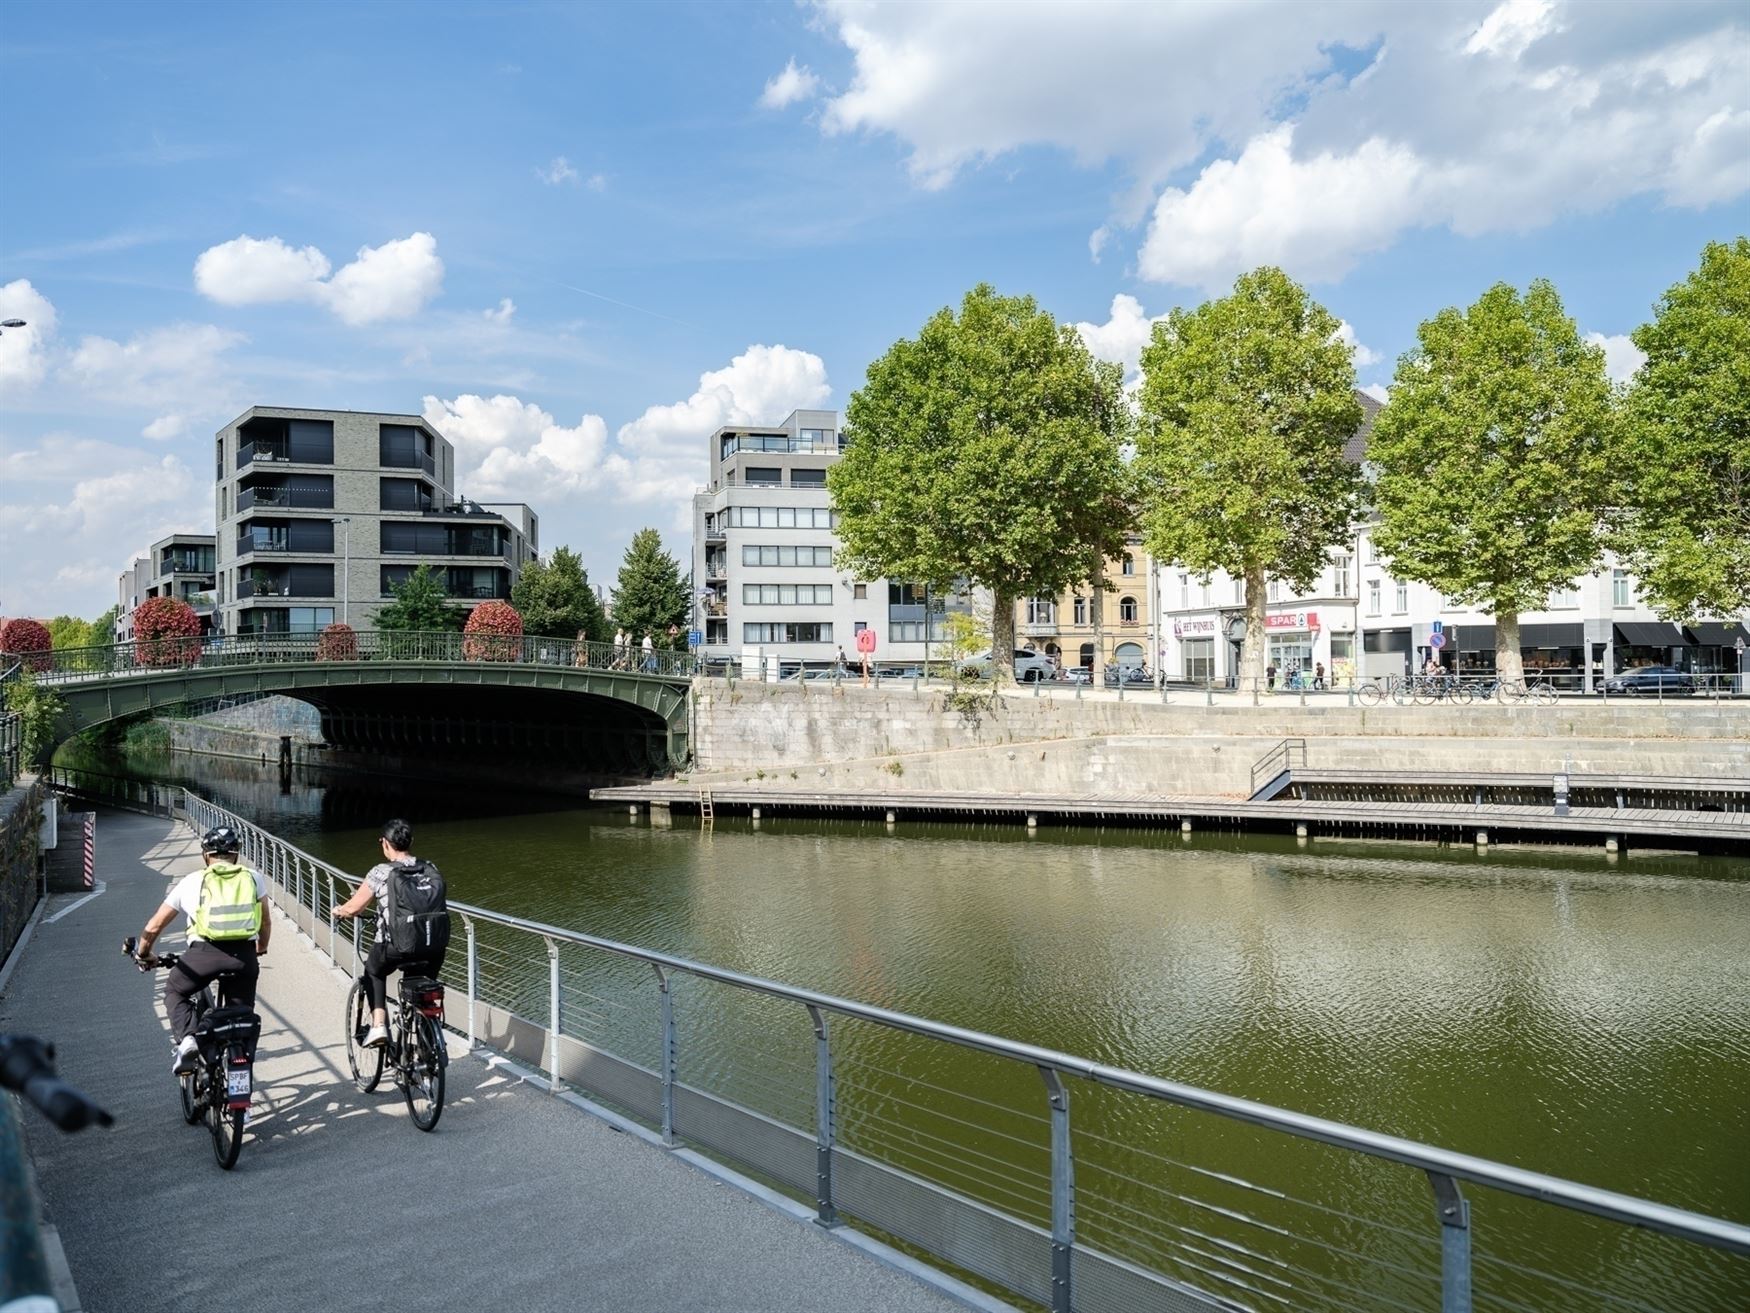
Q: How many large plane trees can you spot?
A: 4